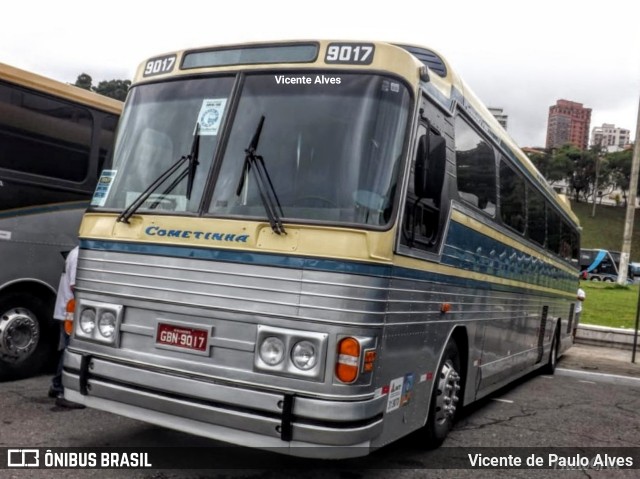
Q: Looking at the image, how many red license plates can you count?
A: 1